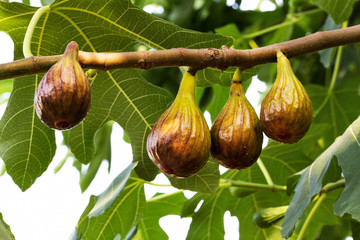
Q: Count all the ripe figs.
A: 4